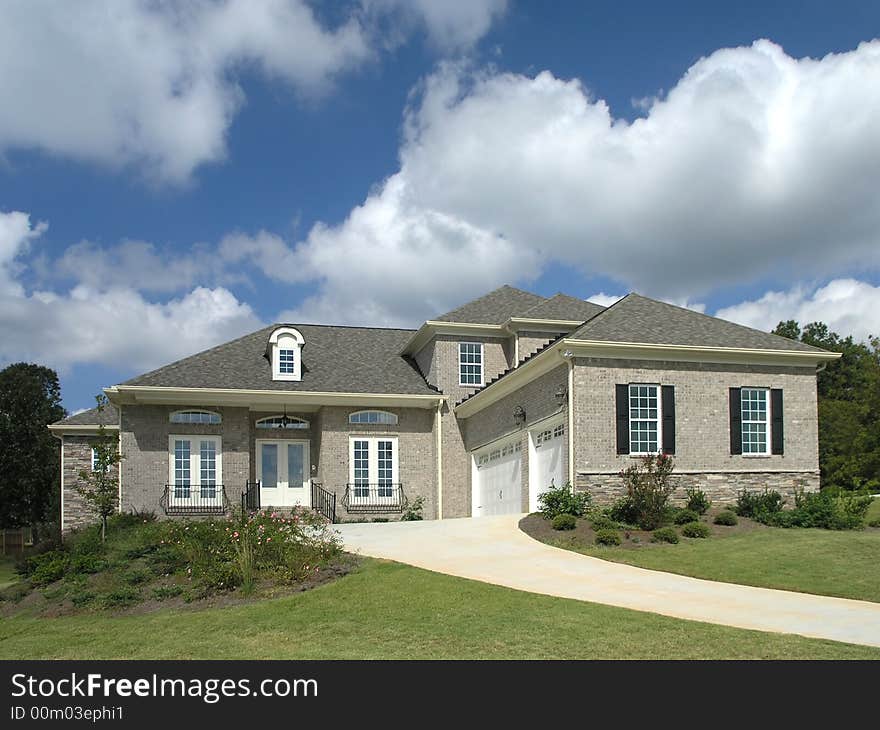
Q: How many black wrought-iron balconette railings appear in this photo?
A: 2